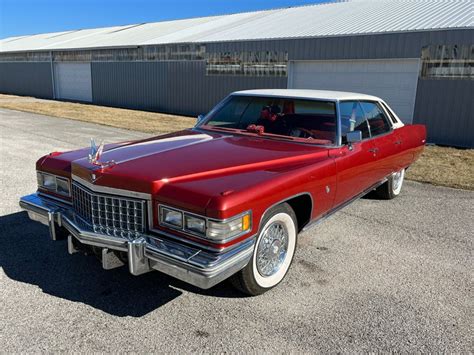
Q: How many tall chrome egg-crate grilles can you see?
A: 1